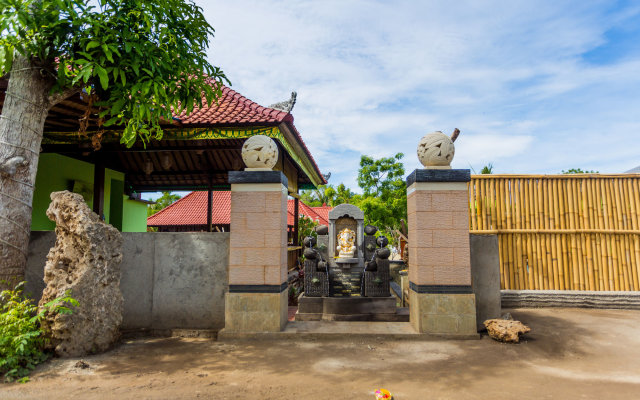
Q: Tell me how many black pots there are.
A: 8